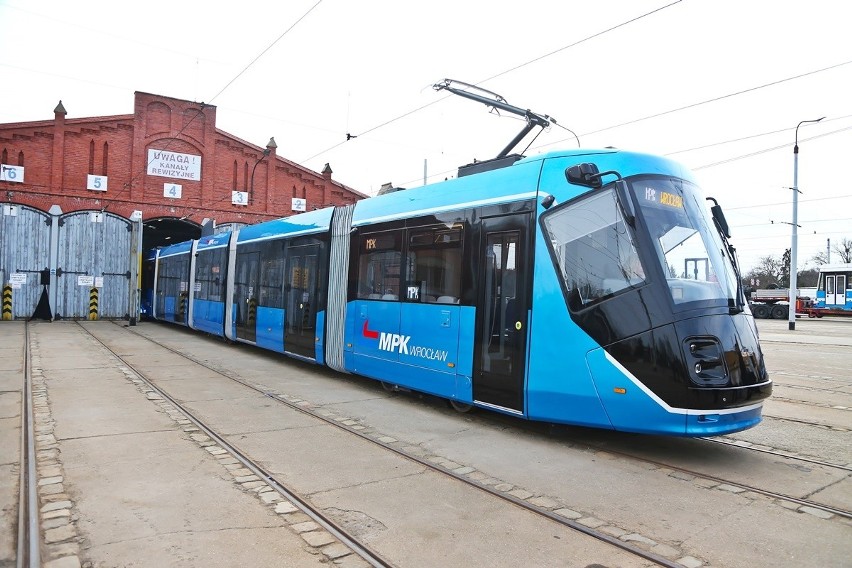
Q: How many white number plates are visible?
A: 5